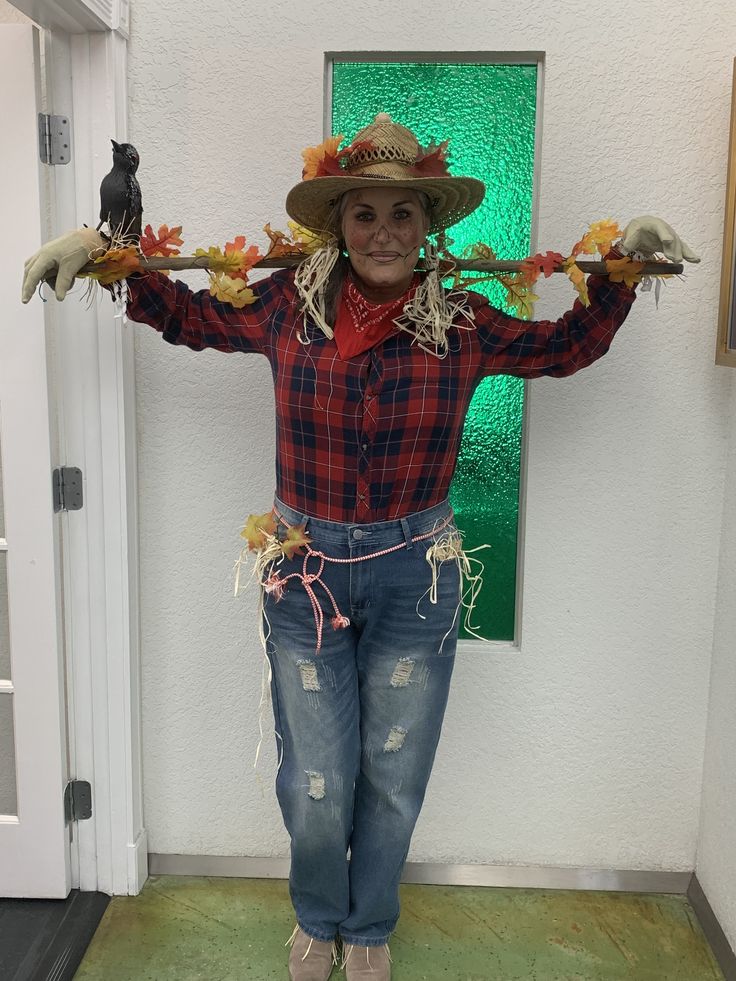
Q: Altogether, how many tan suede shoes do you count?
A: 2